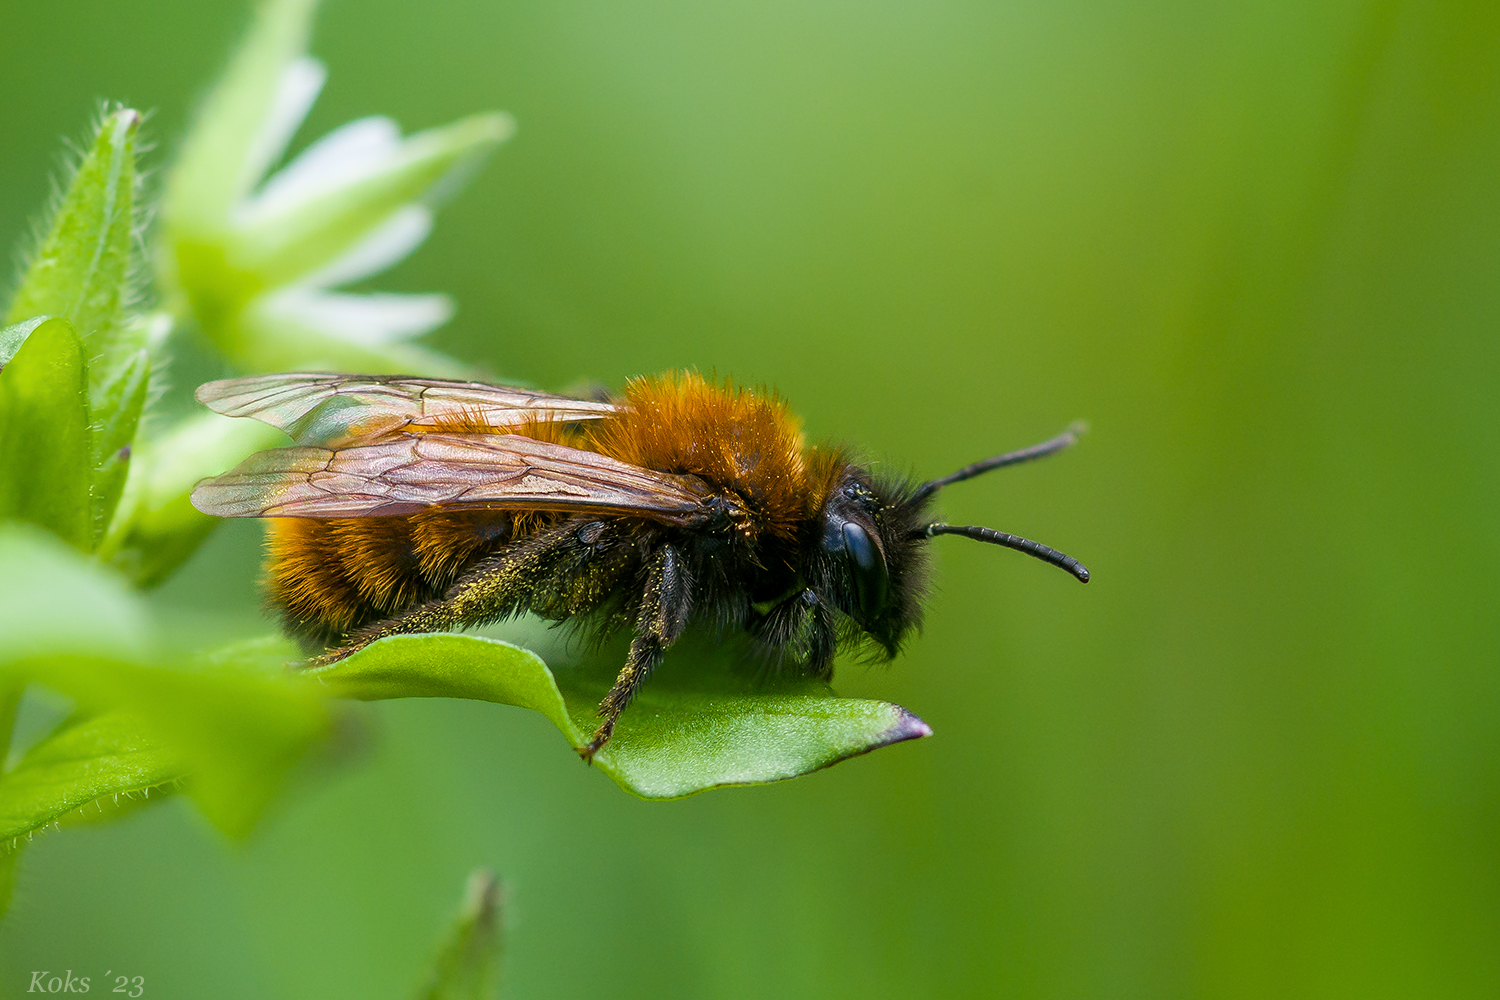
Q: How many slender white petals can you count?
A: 4